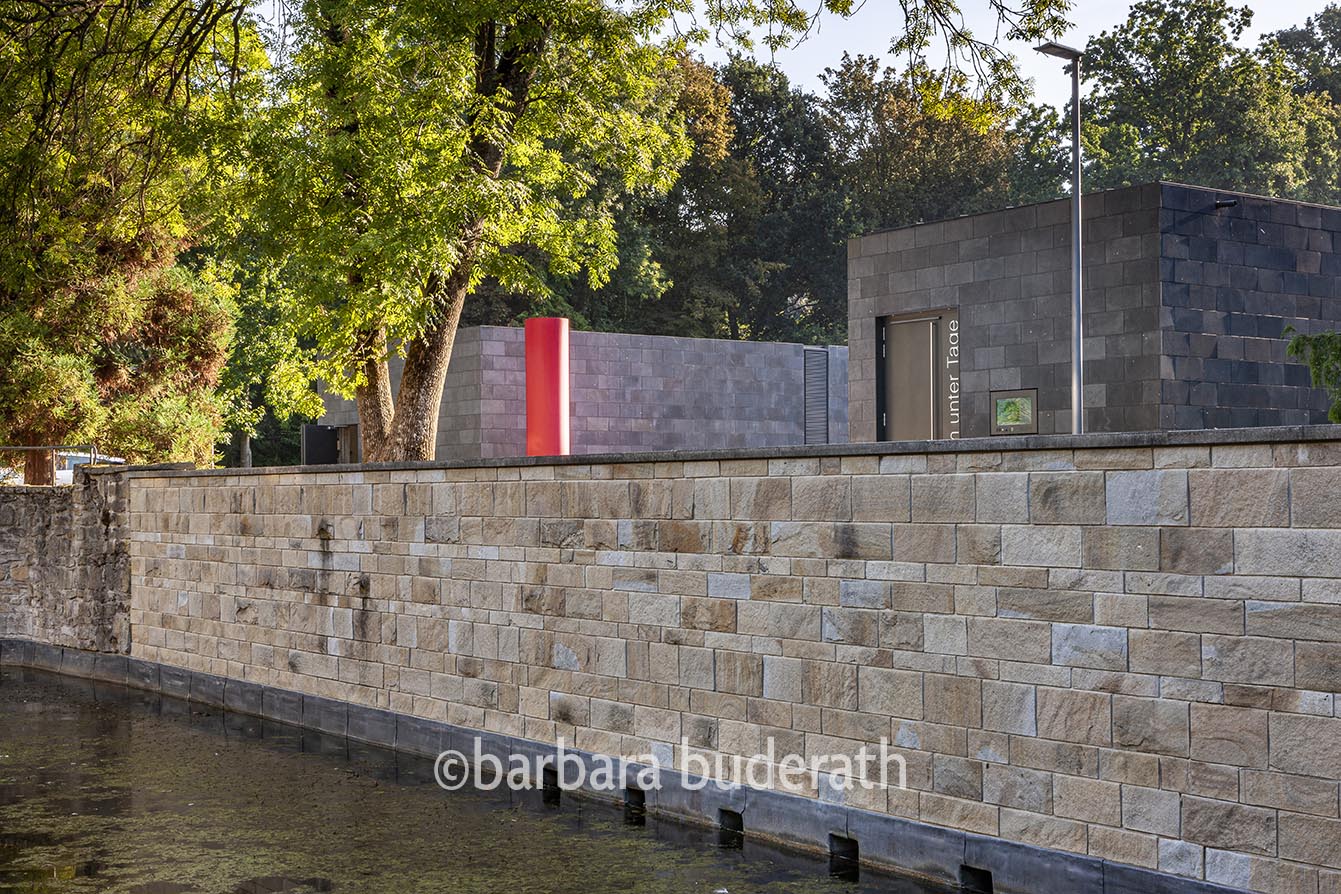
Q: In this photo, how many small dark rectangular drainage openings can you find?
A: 5